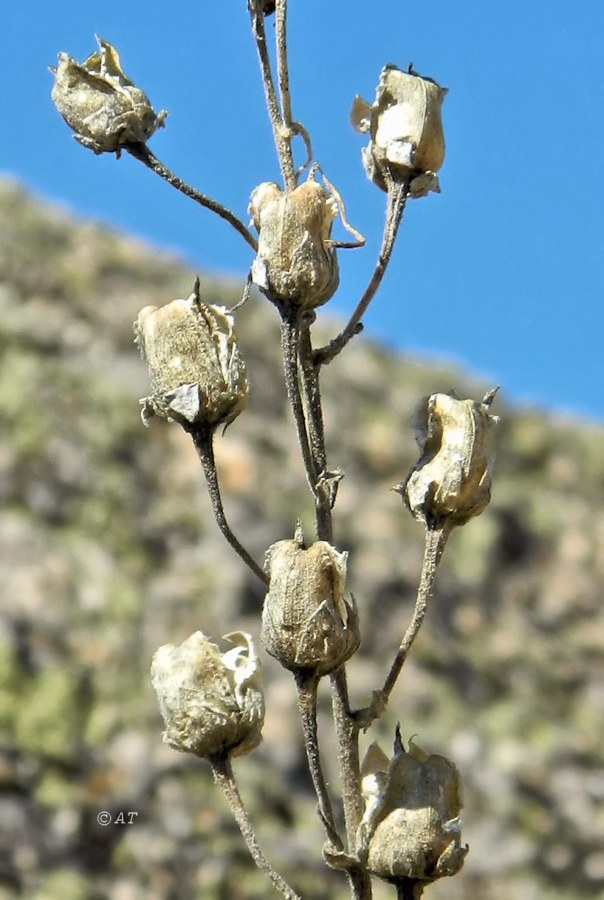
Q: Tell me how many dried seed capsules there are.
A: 8